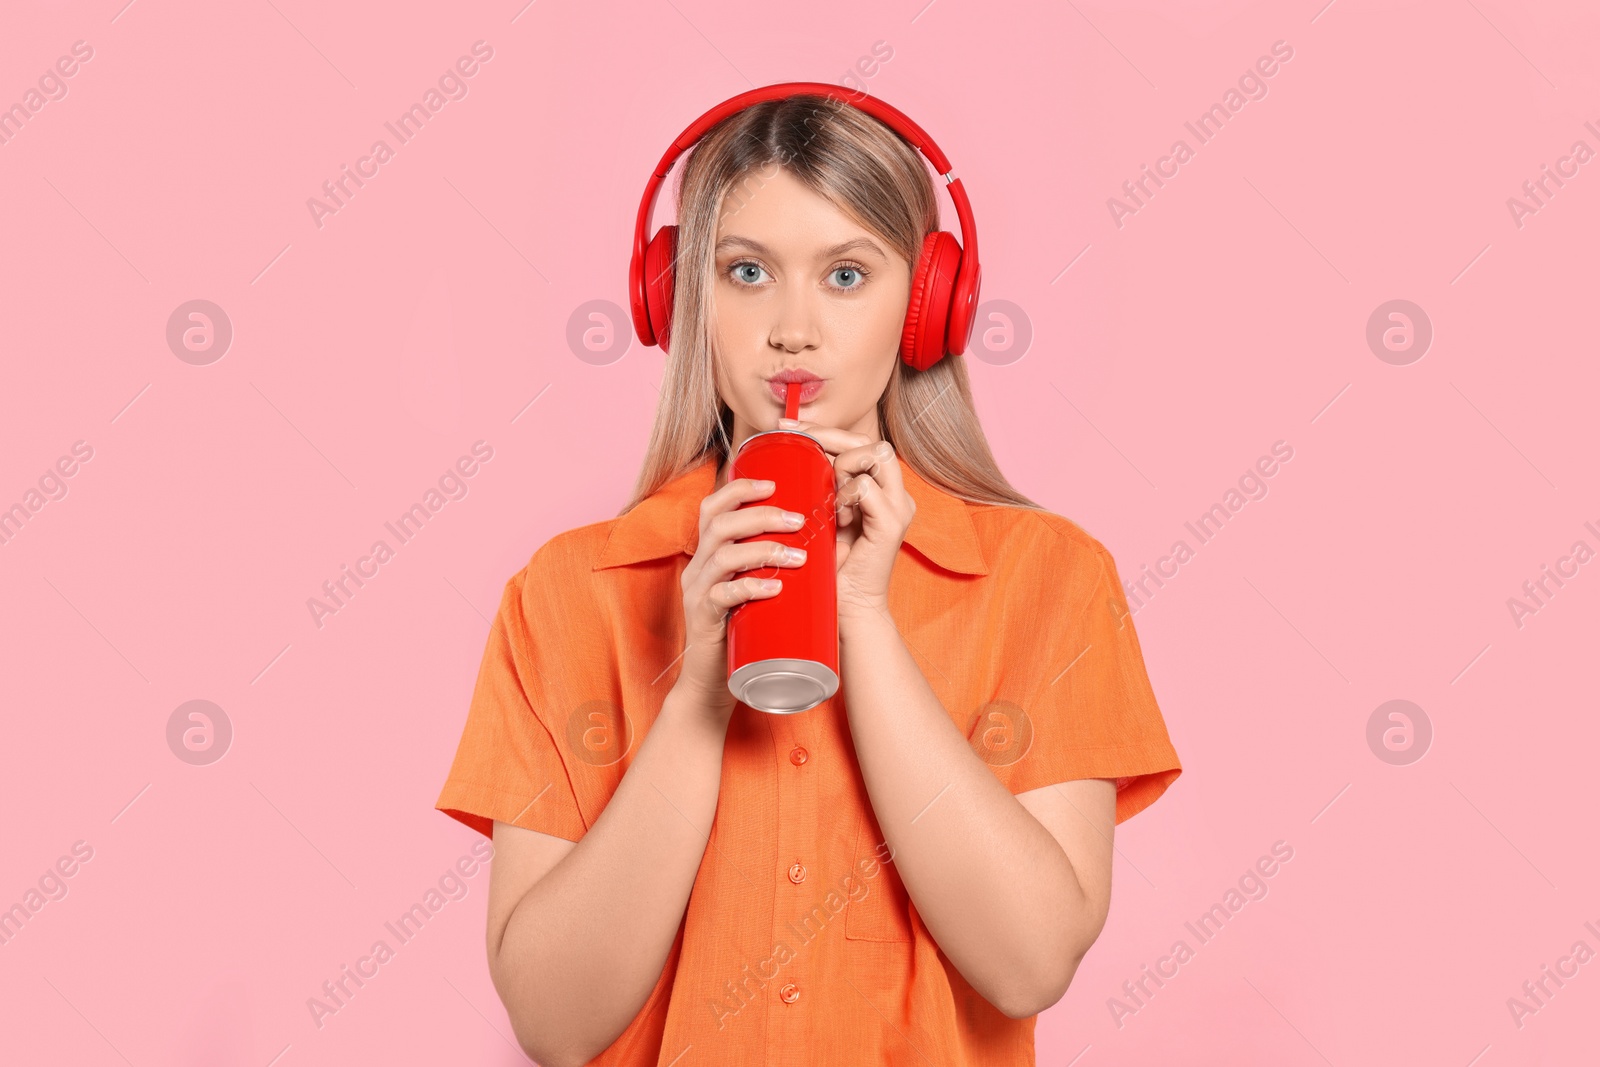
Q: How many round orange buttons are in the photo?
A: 3